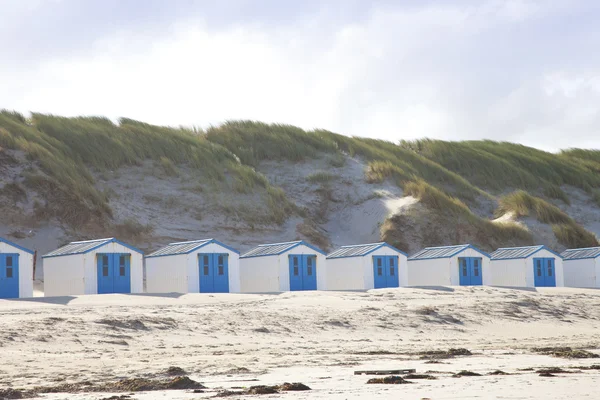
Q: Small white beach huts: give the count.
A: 8